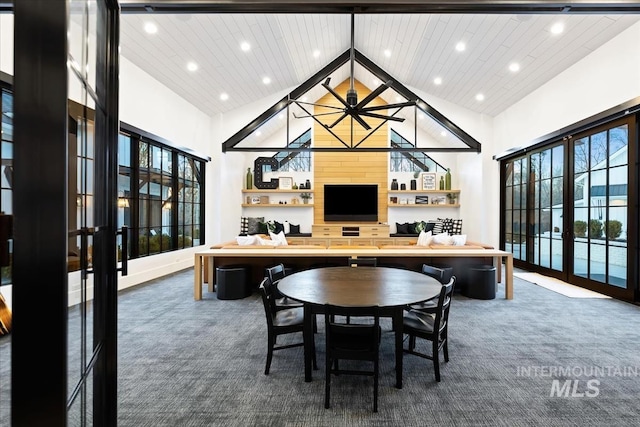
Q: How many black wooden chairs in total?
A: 6